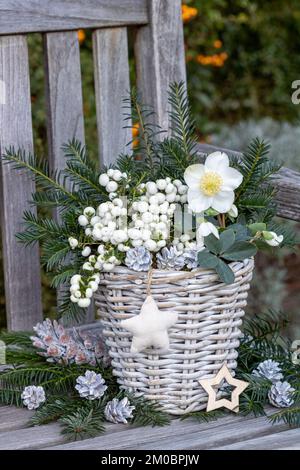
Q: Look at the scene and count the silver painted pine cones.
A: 8